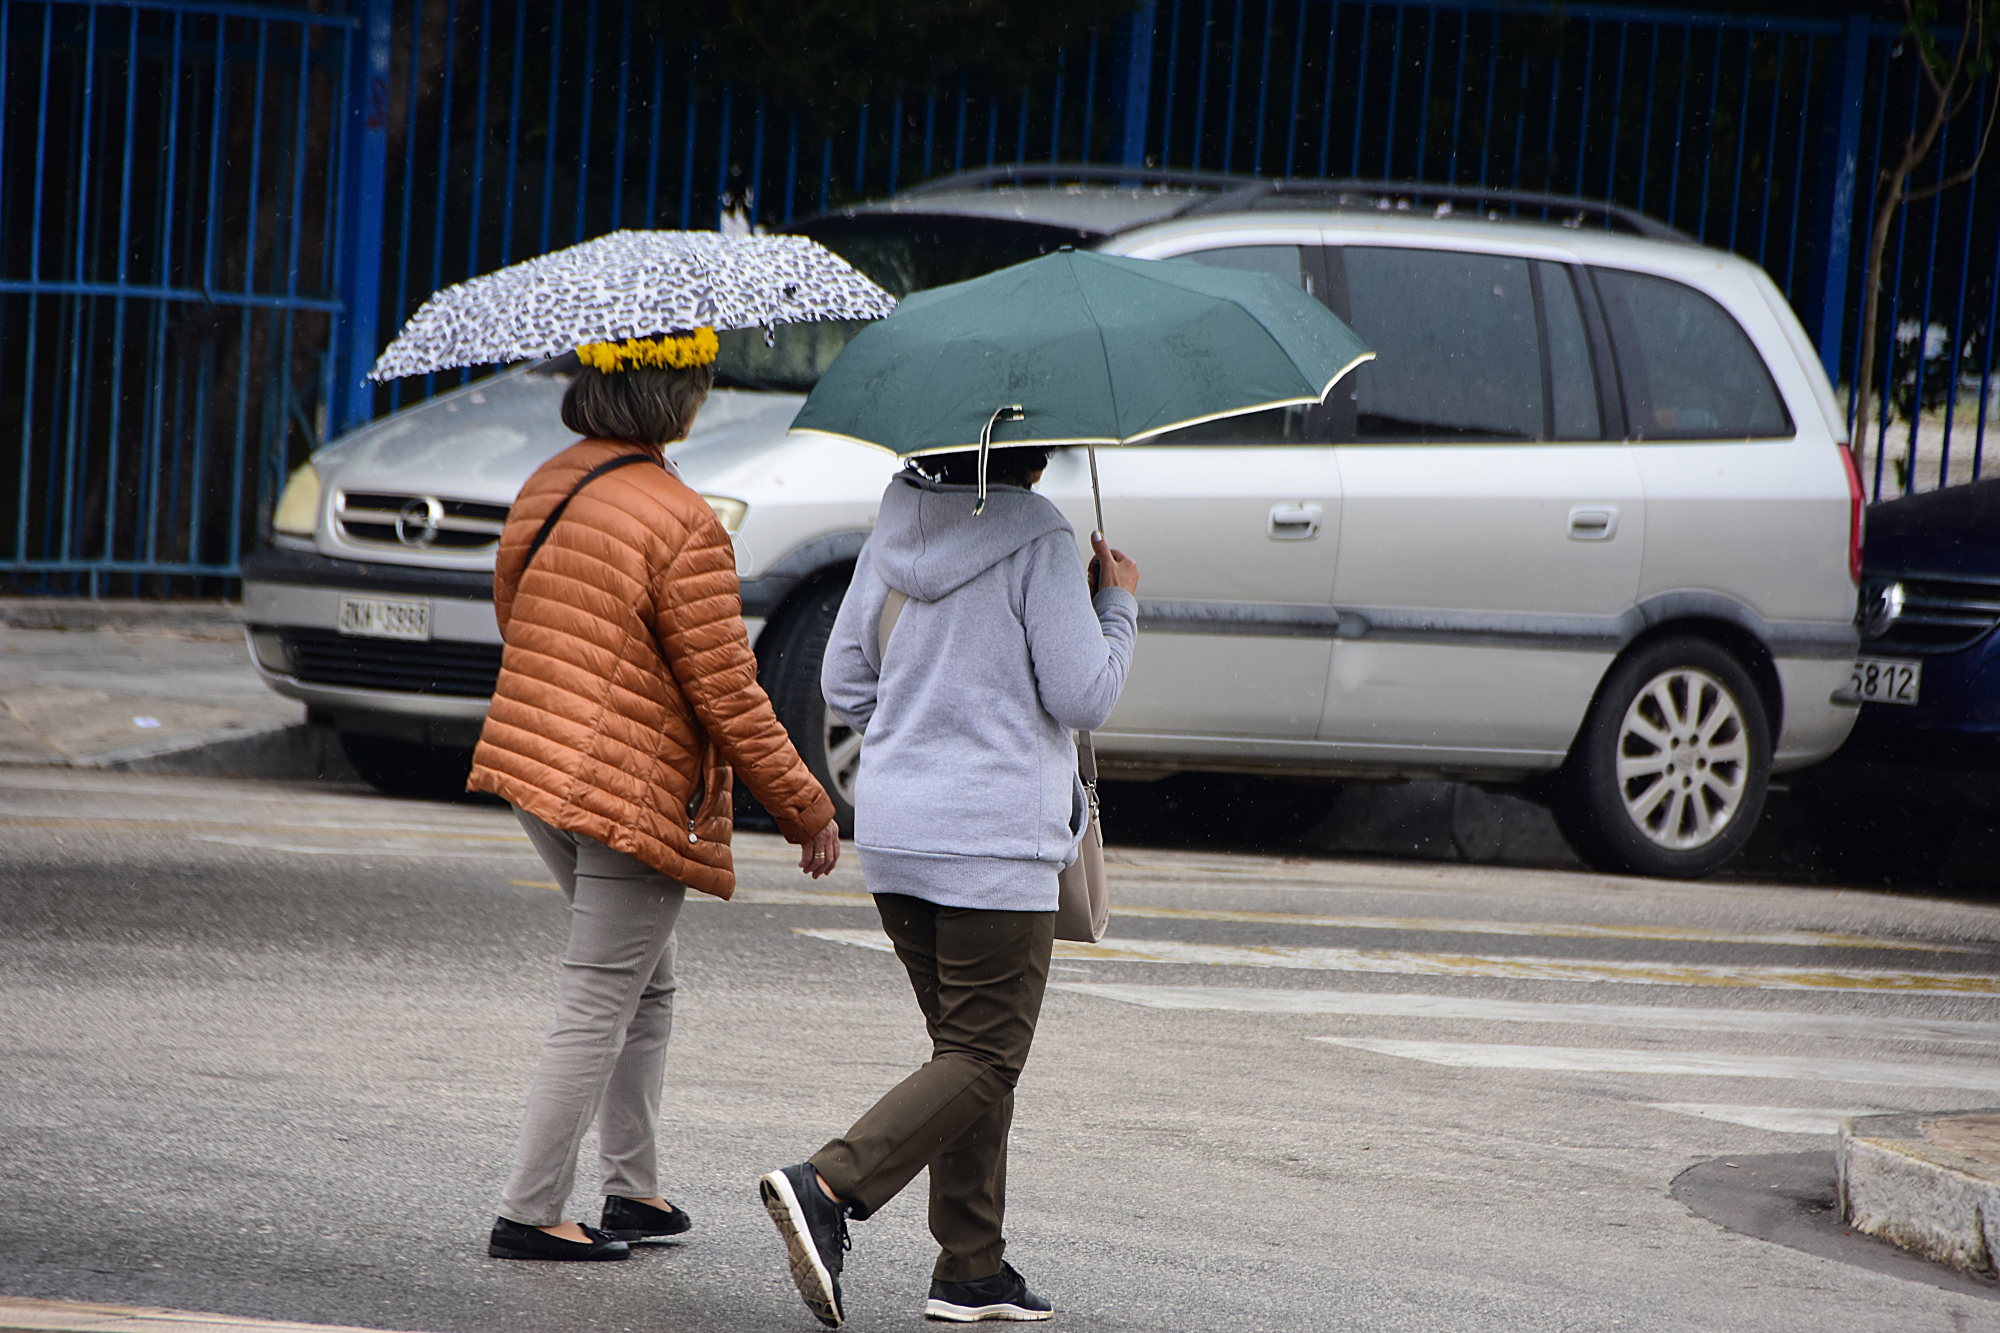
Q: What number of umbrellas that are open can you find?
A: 2